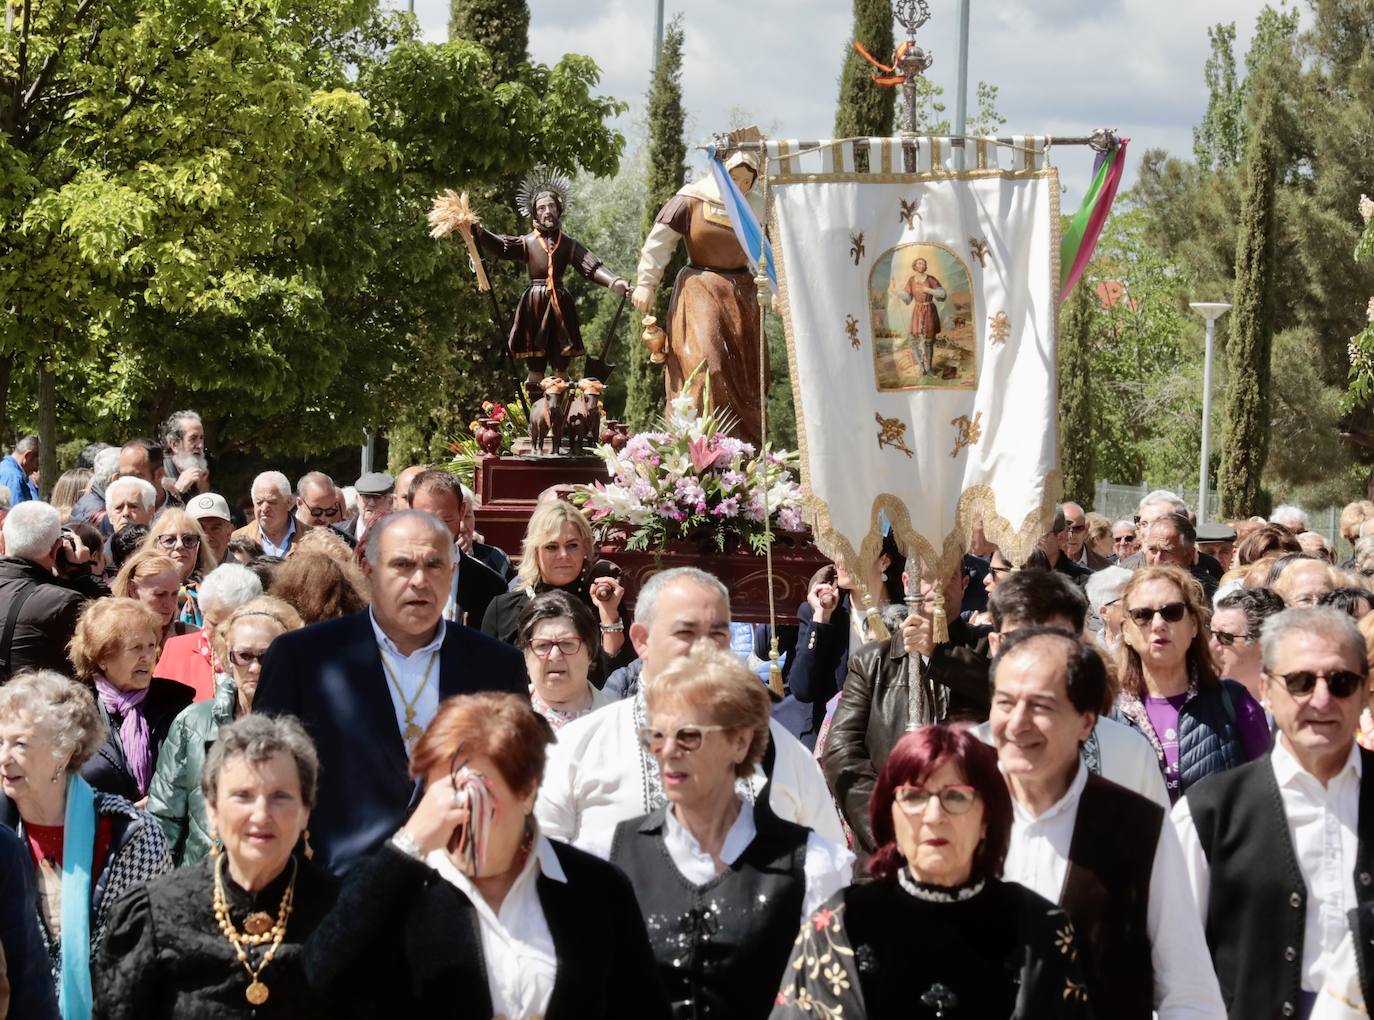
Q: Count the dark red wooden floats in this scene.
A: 2